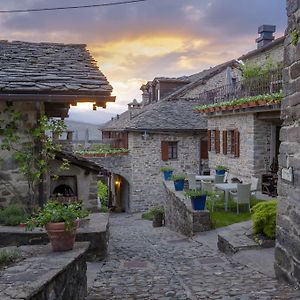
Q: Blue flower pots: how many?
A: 4